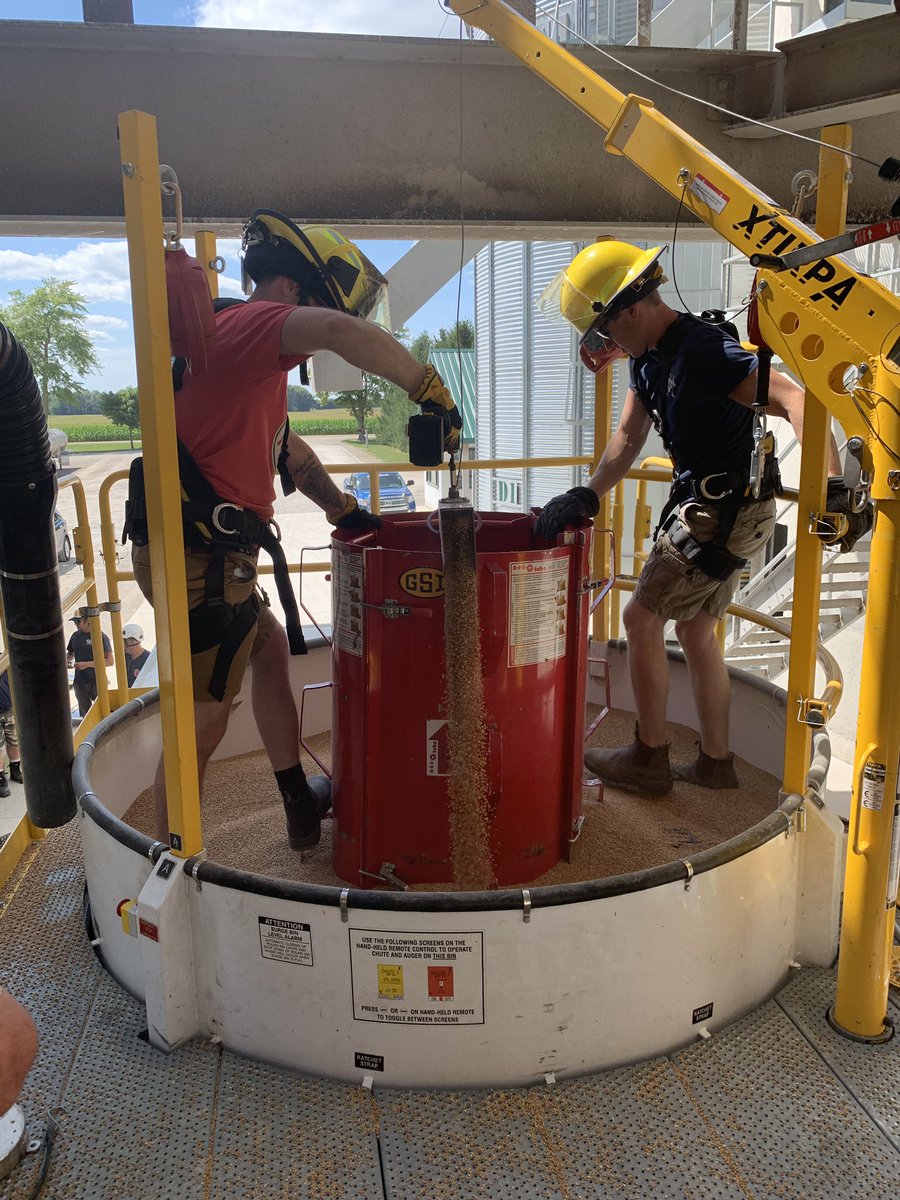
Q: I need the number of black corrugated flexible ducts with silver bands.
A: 1